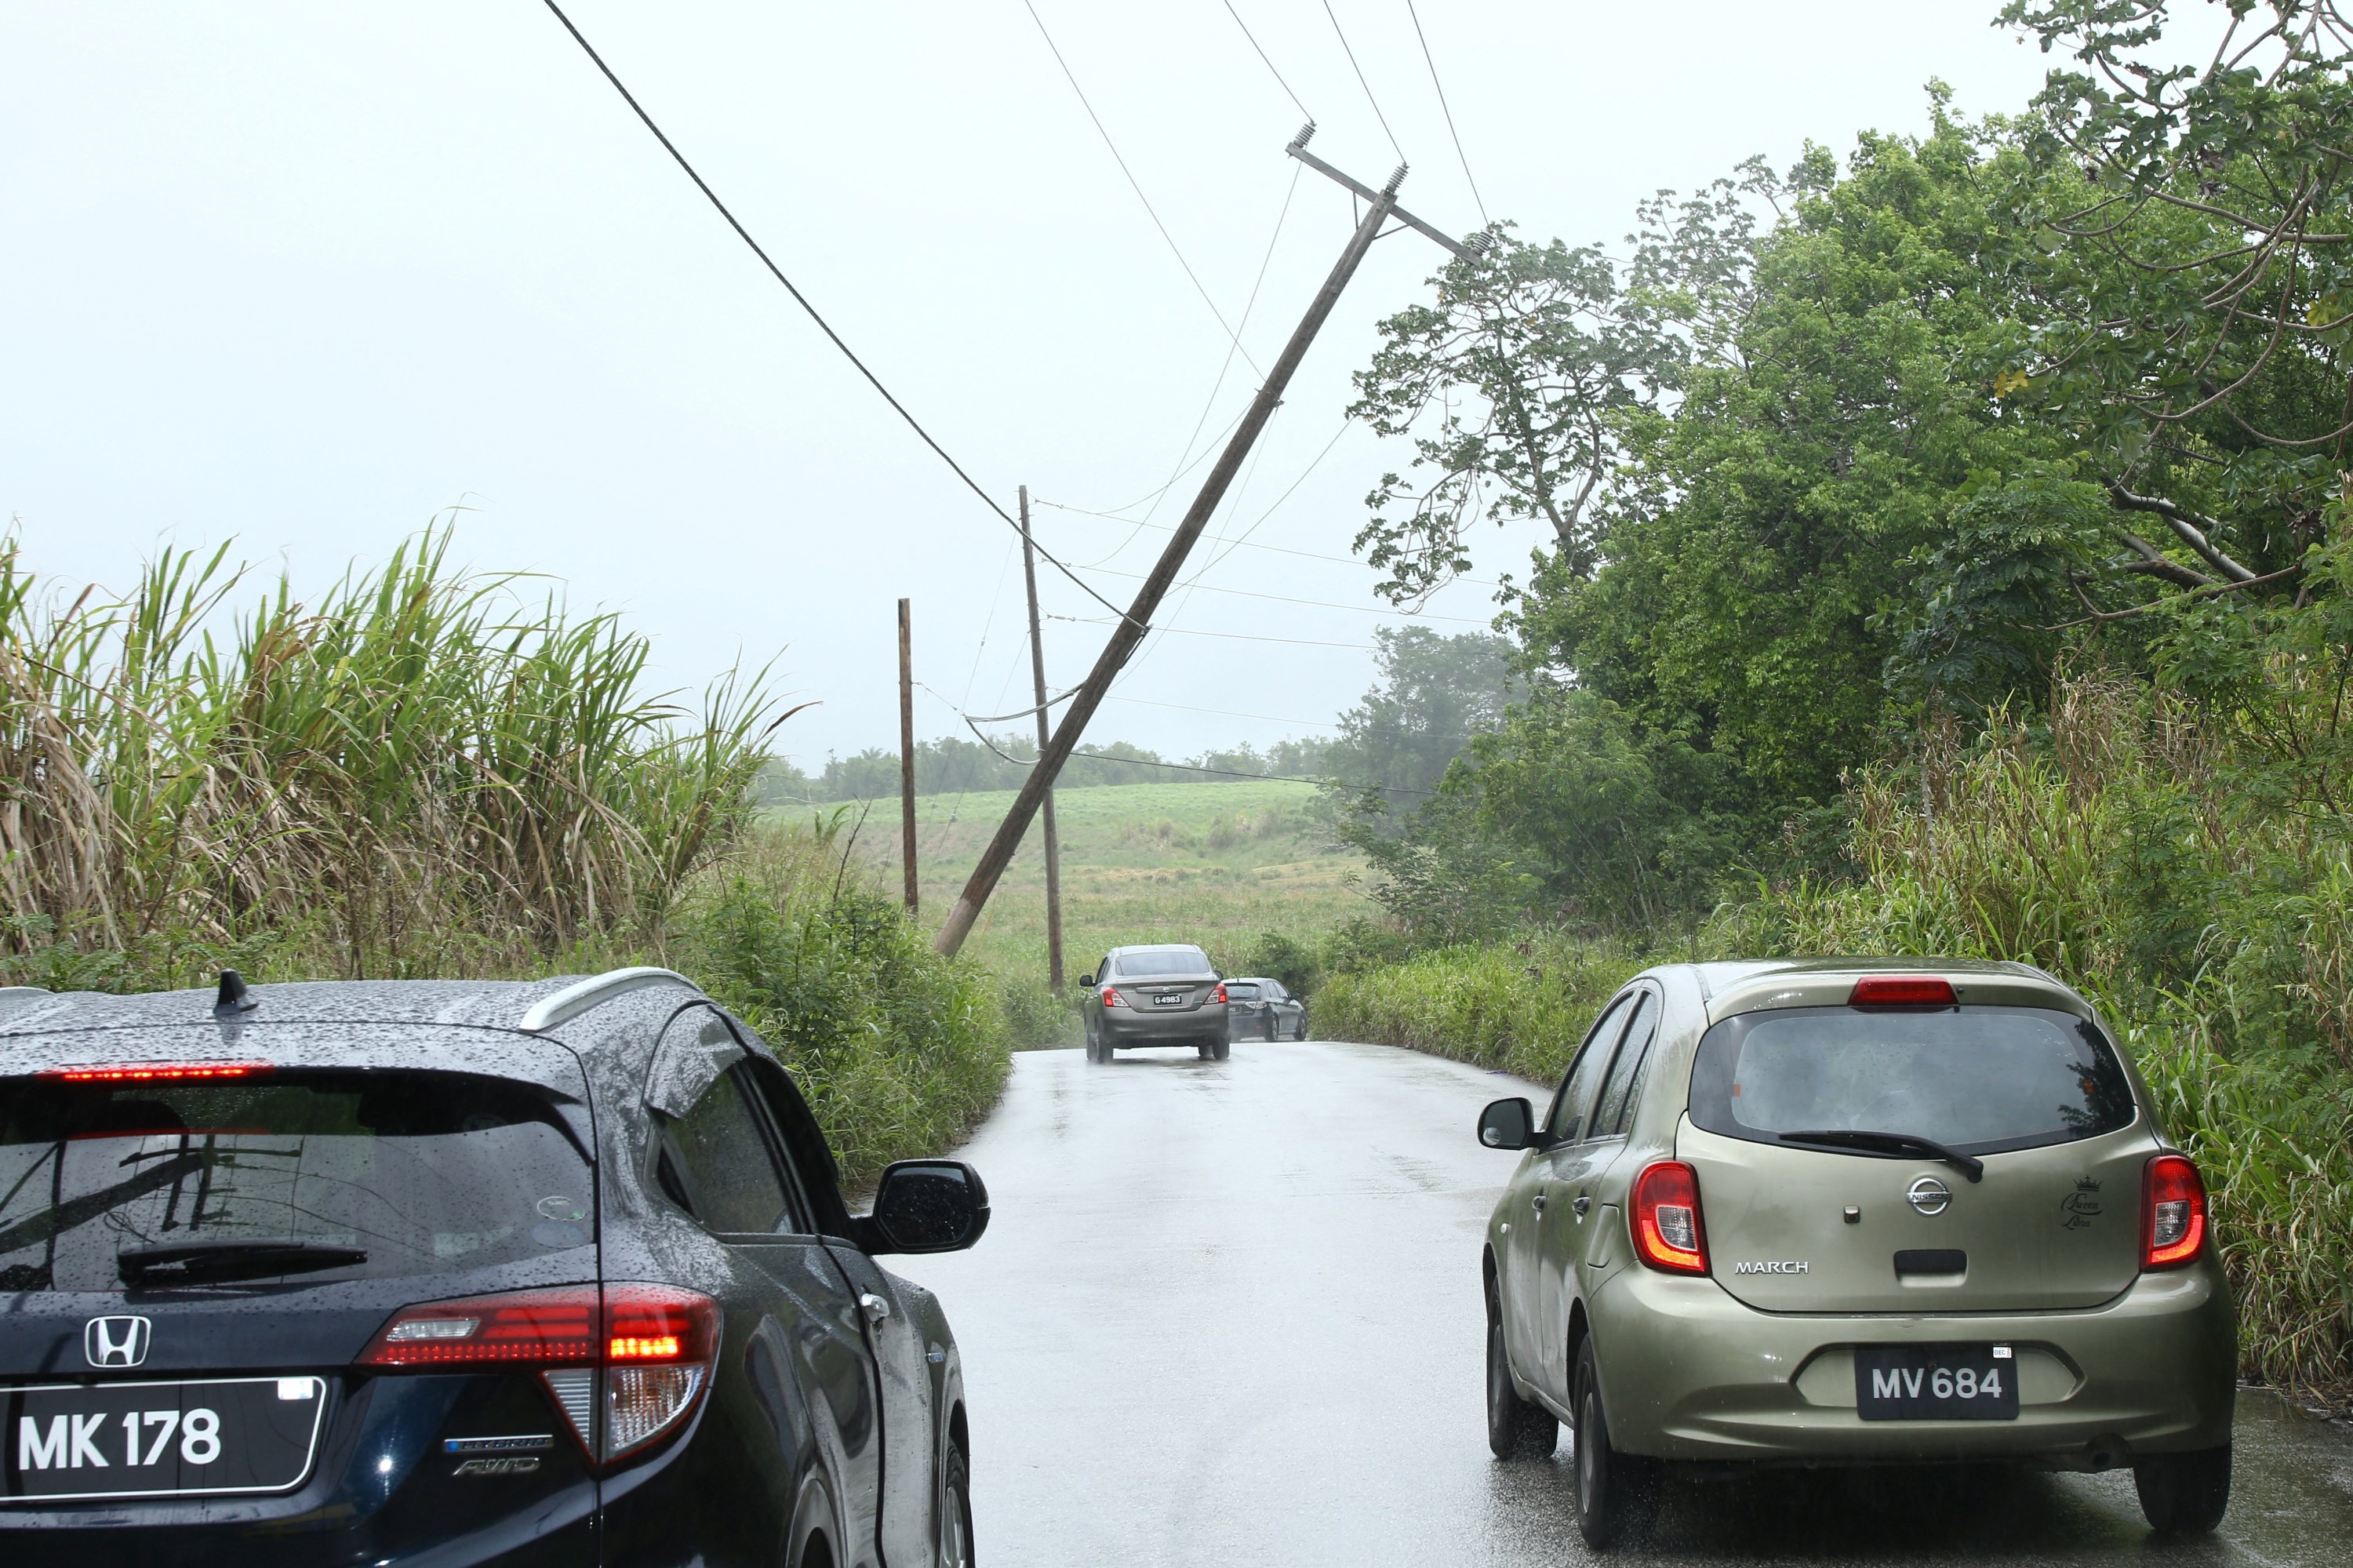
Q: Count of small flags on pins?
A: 0